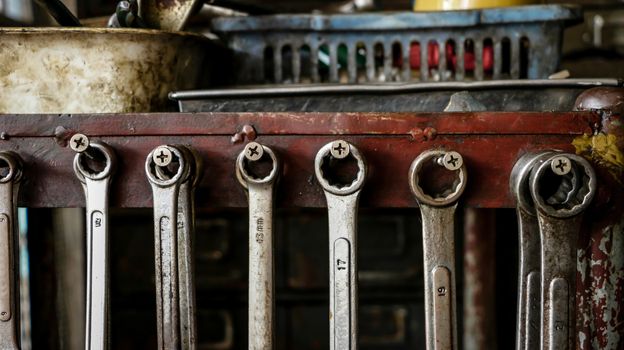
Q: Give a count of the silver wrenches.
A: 9